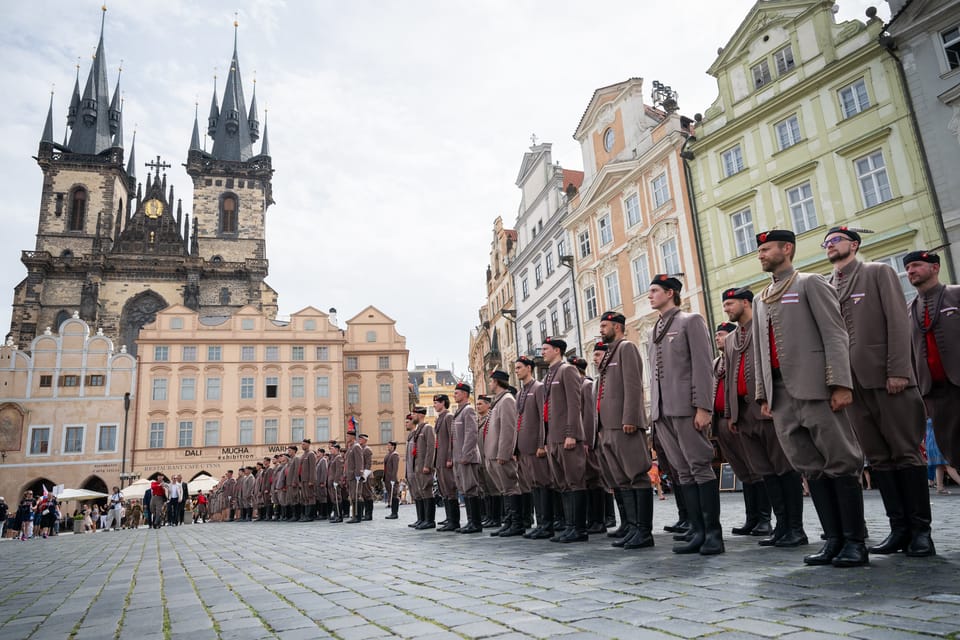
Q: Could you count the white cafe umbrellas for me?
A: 3